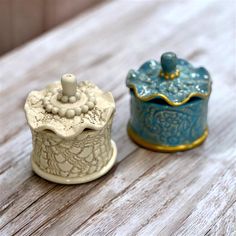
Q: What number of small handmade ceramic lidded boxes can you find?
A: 2